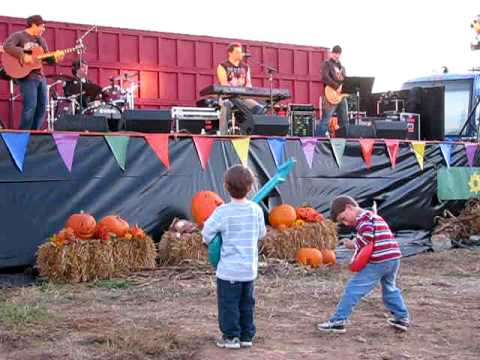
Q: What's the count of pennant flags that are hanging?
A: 14